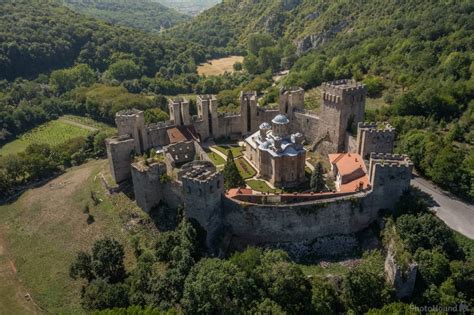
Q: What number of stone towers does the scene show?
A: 11